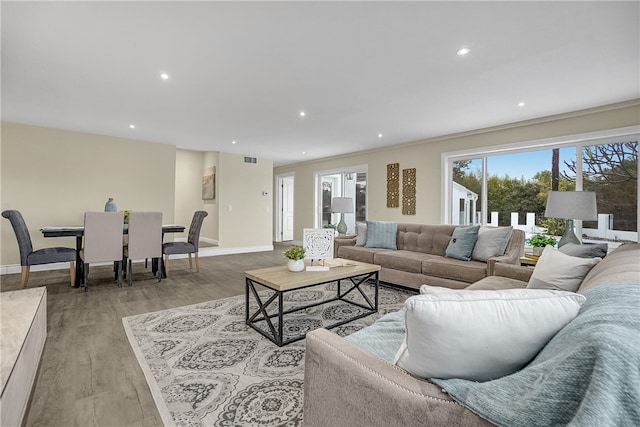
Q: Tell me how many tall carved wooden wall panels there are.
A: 2